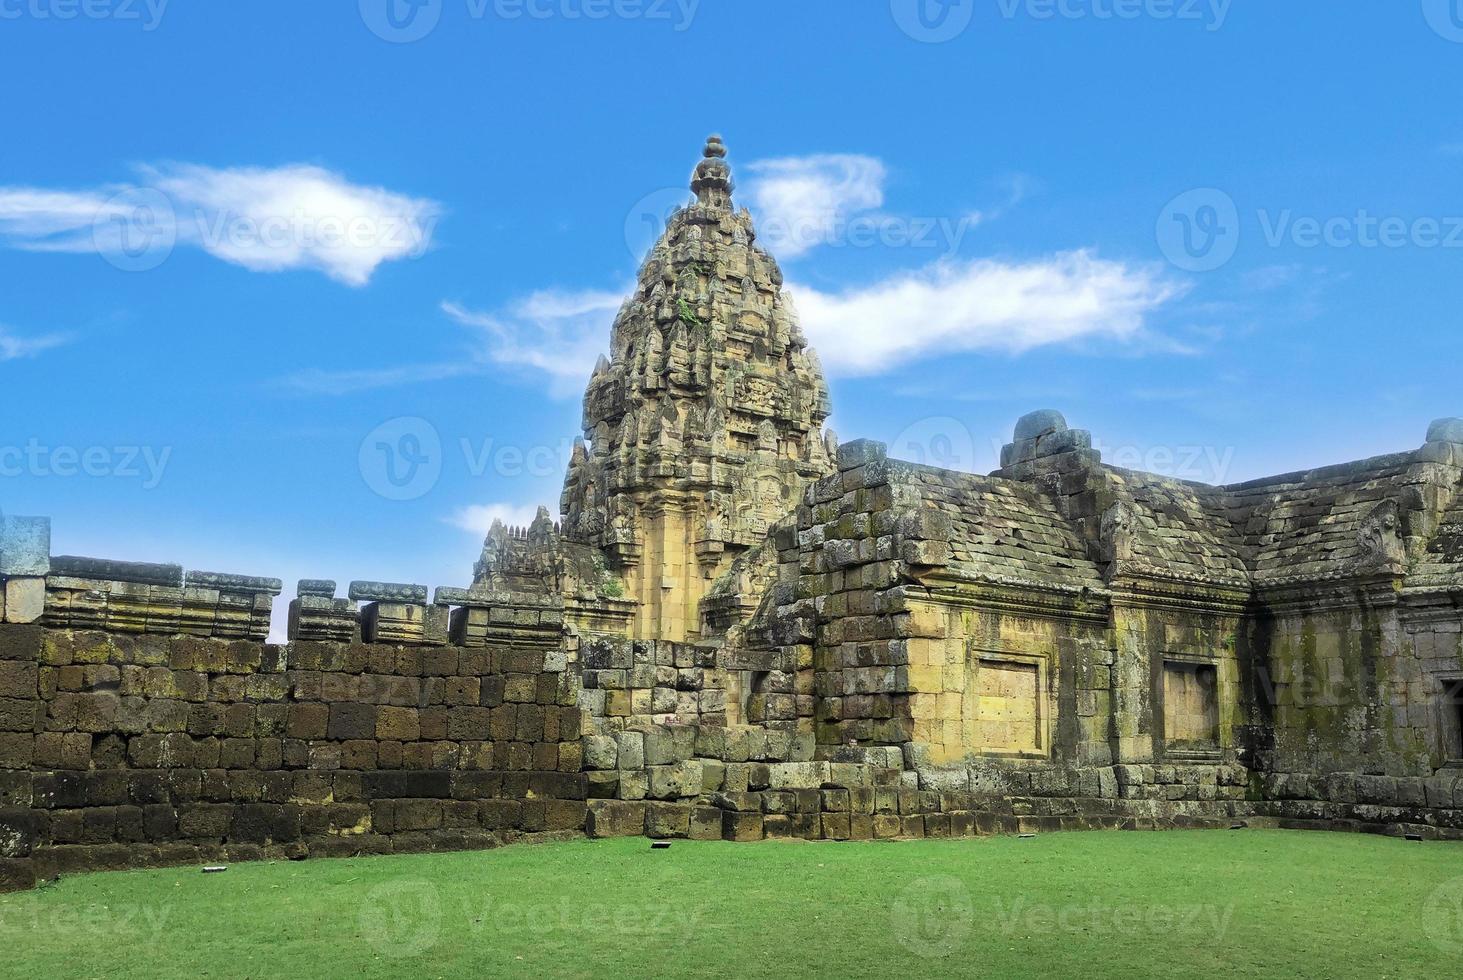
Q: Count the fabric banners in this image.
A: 0